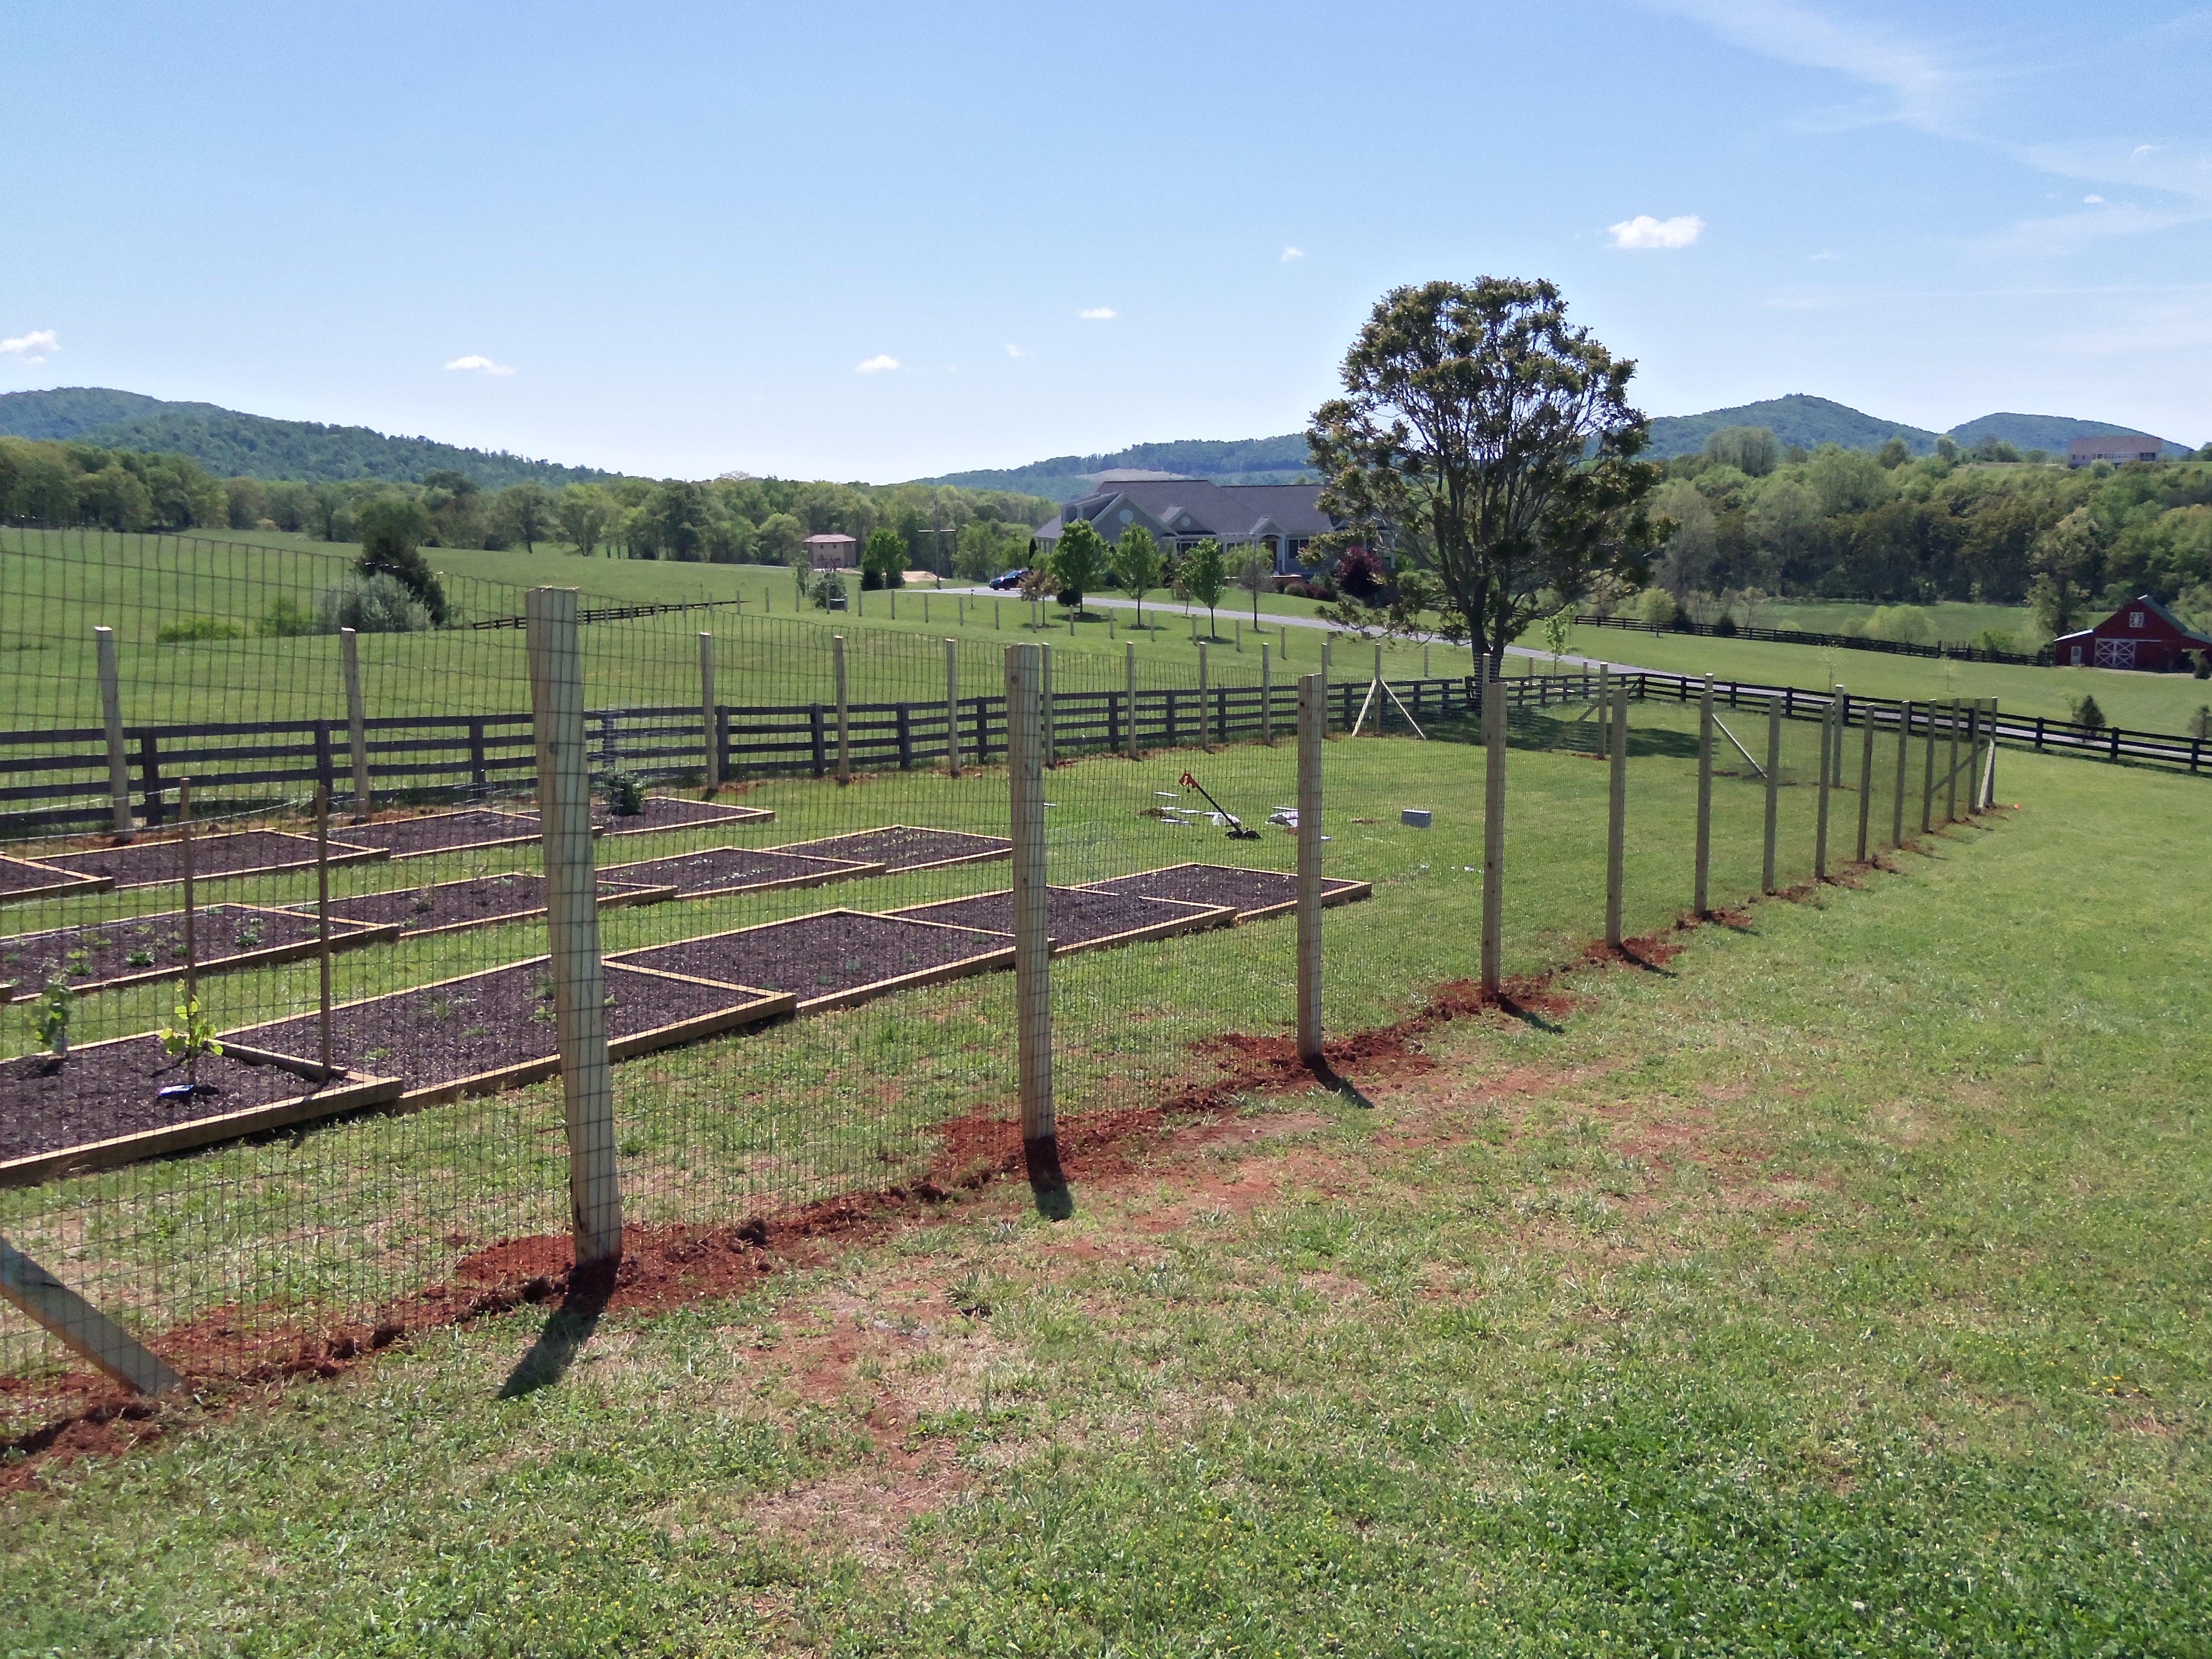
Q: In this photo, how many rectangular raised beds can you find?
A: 13